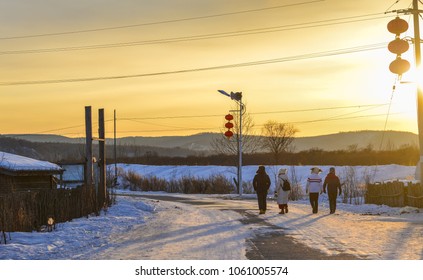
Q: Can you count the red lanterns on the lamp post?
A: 3